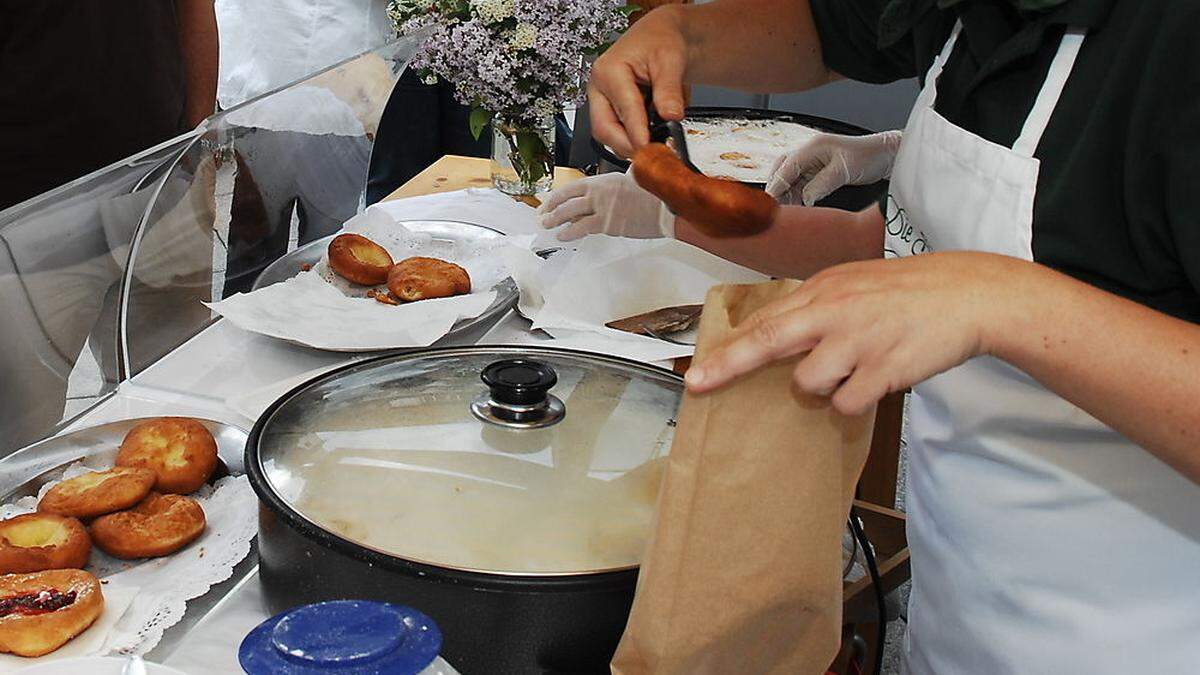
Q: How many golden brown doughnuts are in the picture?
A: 8